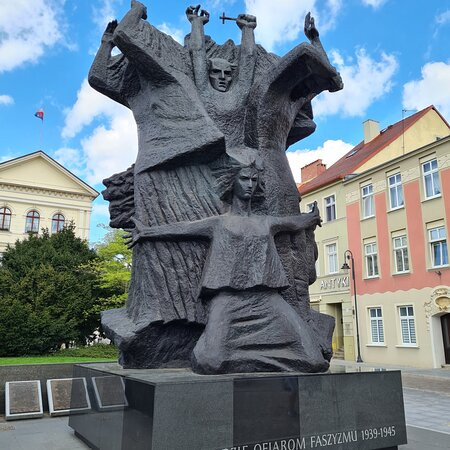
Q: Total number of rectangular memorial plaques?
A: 3